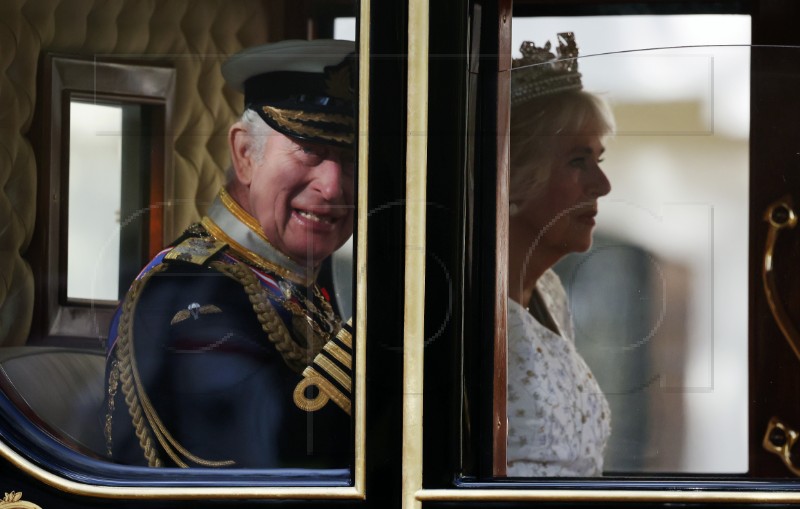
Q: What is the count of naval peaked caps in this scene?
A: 1